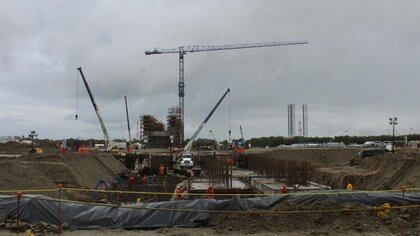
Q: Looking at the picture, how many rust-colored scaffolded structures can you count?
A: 2